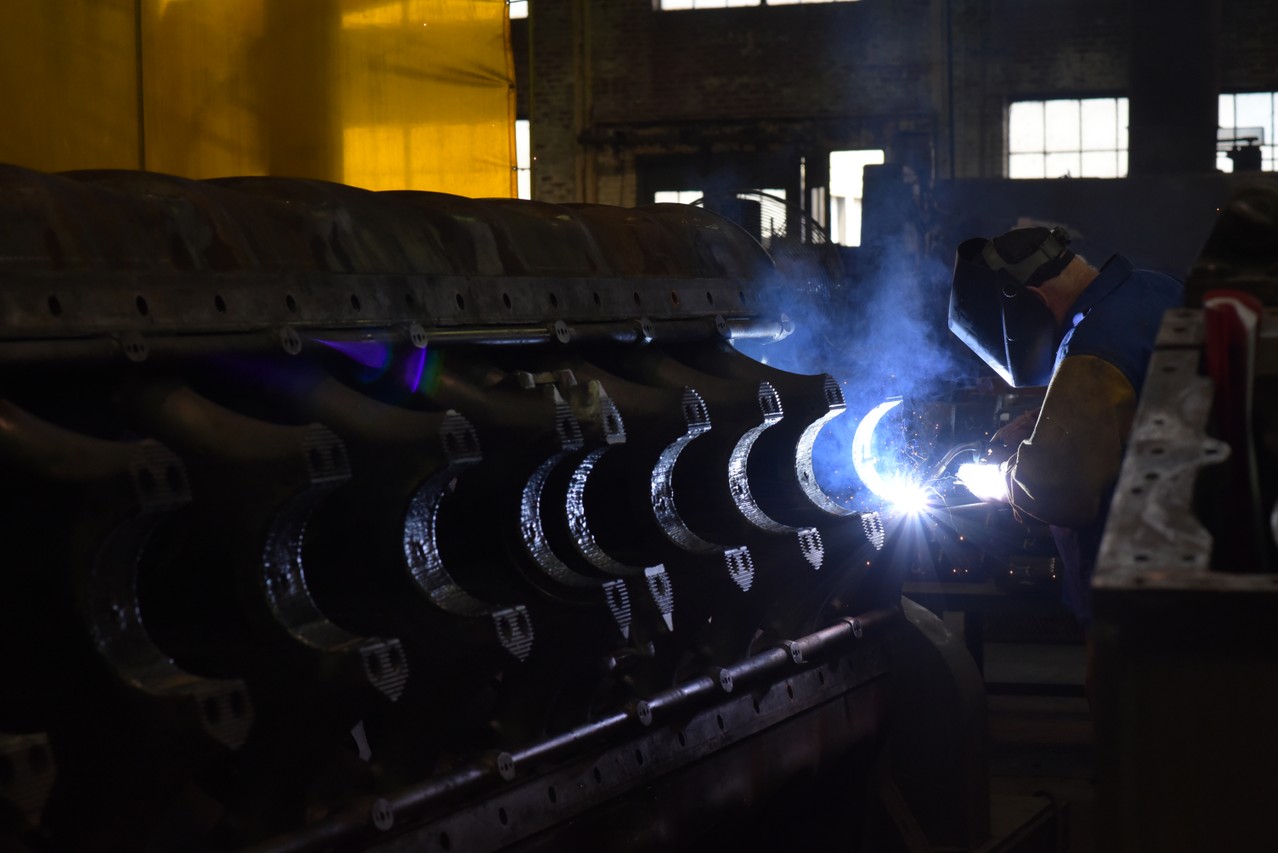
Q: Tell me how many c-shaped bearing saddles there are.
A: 9